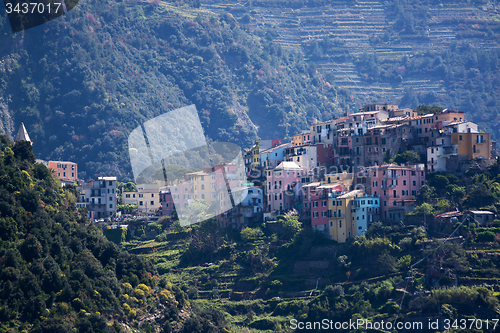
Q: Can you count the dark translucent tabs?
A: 1